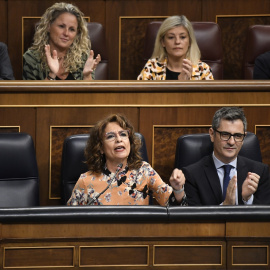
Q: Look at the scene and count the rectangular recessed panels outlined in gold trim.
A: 11